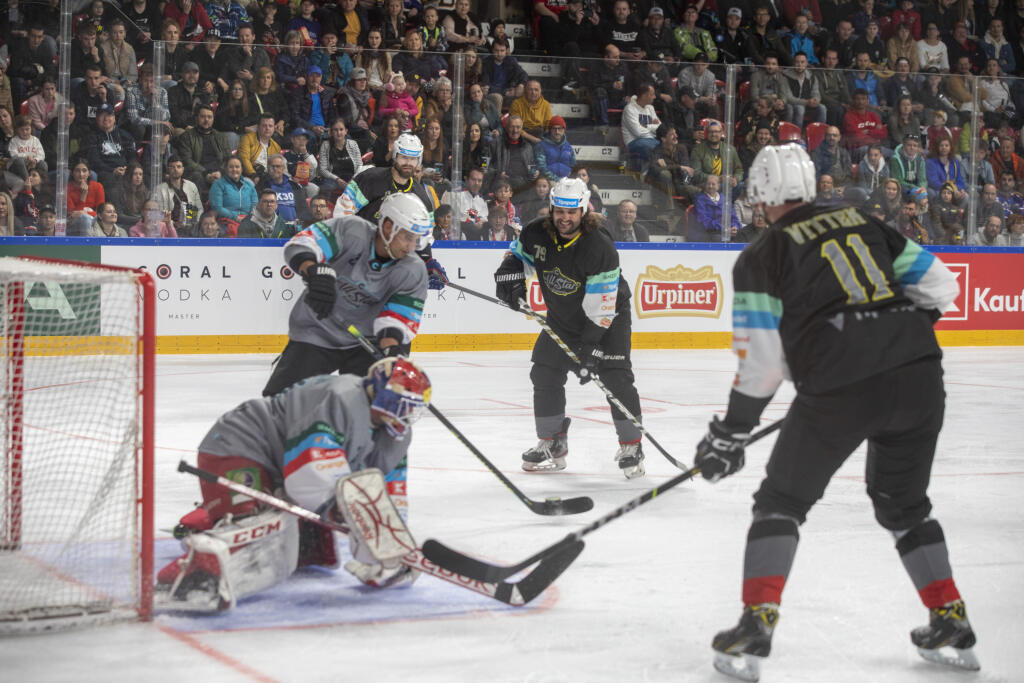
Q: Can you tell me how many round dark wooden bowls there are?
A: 0